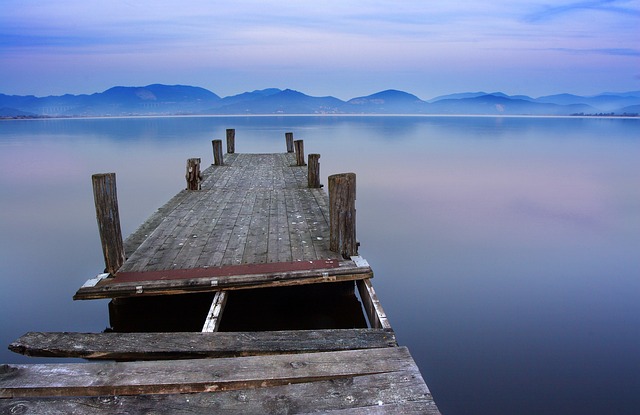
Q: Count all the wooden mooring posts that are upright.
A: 8